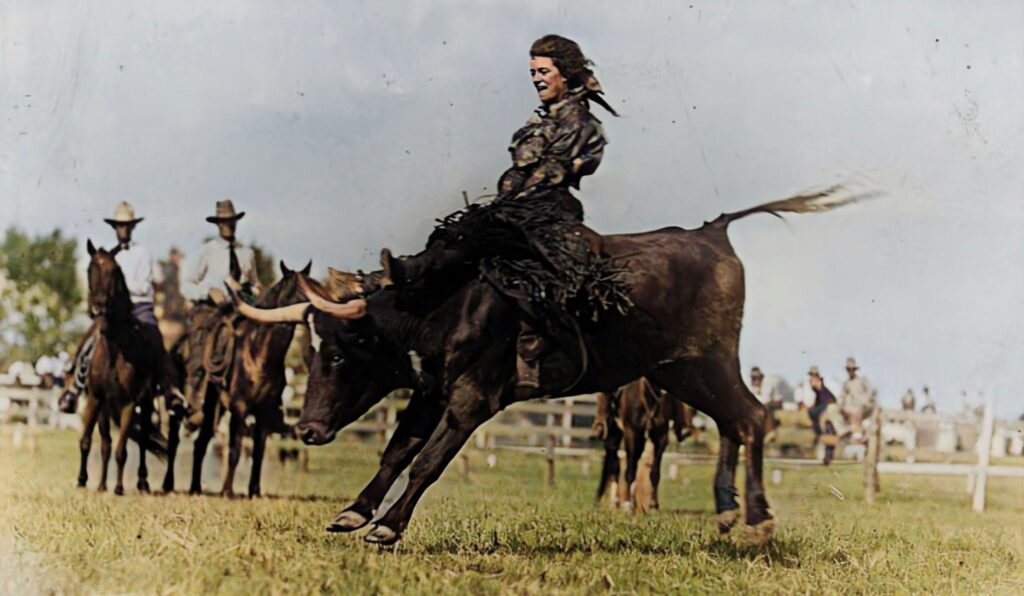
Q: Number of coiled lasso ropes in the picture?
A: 2